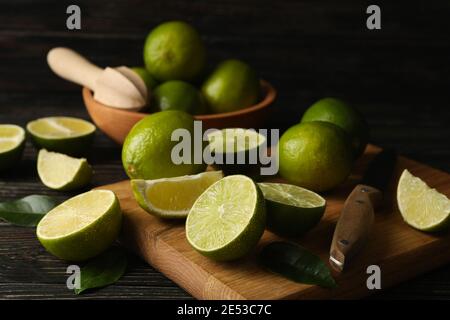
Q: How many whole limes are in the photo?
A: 7